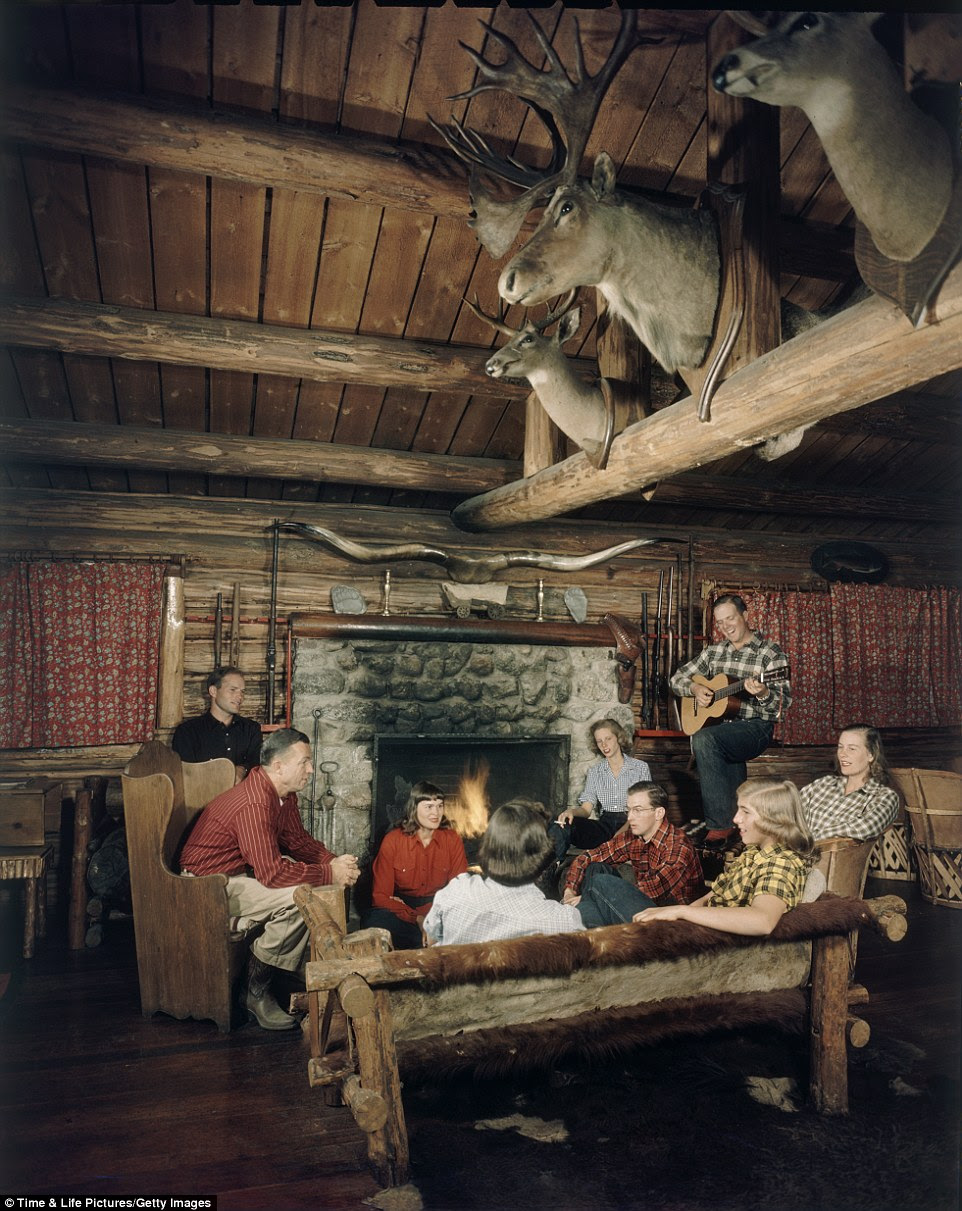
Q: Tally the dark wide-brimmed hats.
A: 0